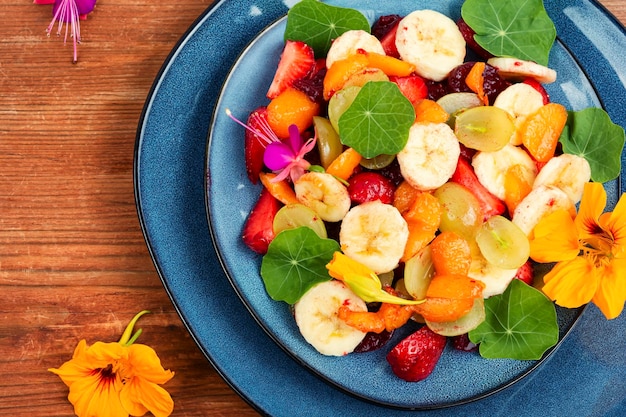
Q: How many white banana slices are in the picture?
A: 12